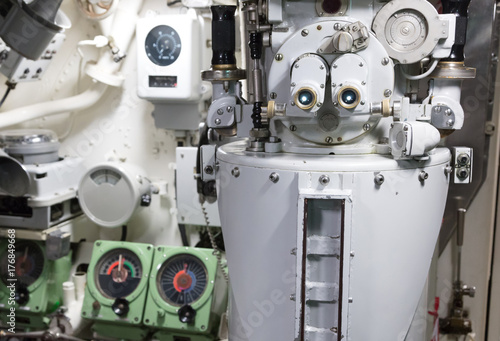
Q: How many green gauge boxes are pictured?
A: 3